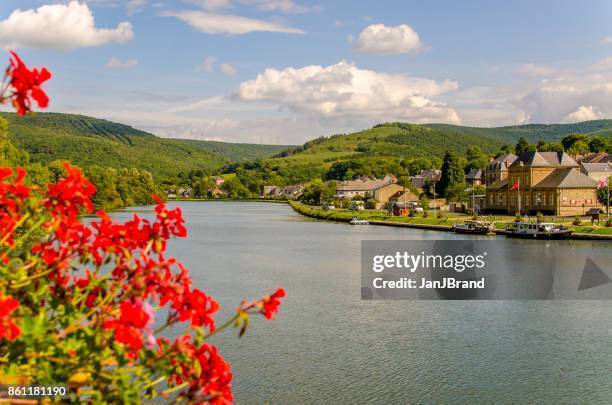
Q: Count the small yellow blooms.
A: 0